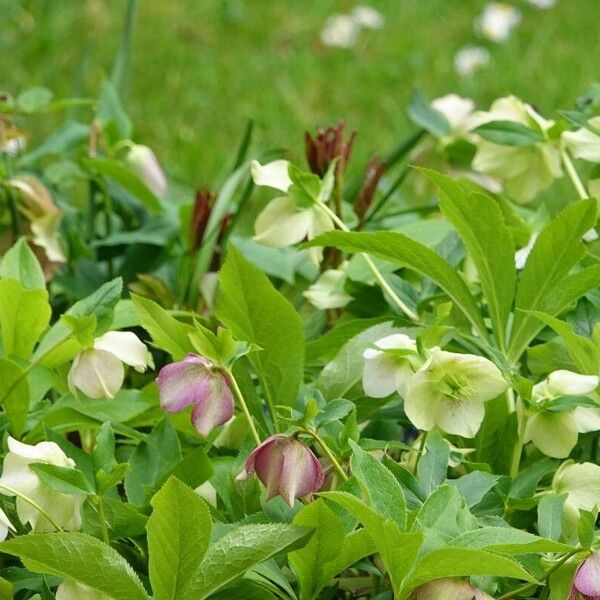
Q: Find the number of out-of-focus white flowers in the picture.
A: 5